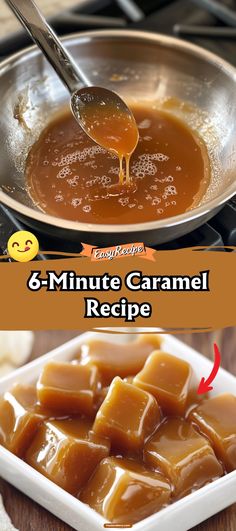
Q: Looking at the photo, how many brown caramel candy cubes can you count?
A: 9